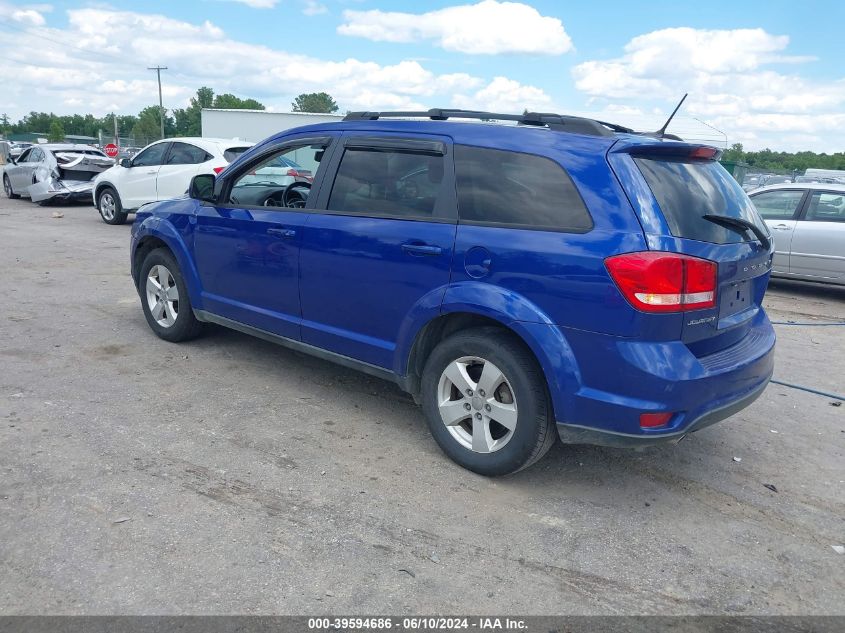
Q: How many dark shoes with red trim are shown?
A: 0